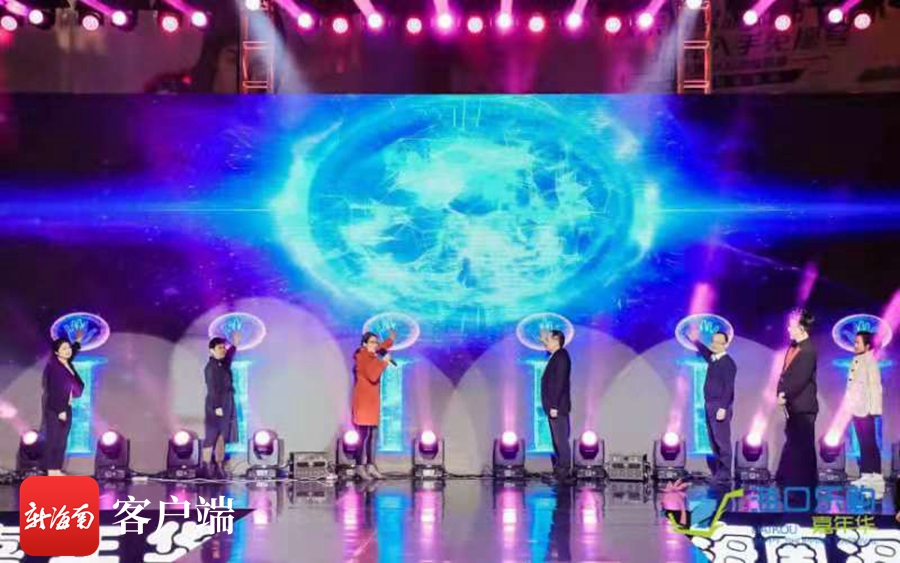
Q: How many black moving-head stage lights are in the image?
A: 11